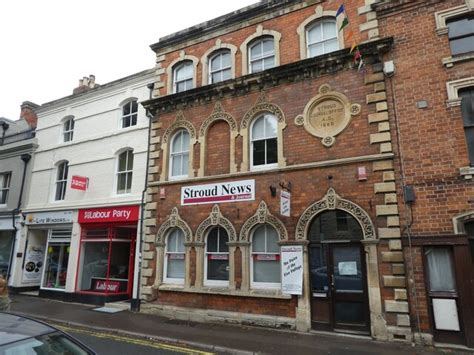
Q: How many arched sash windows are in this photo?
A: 13